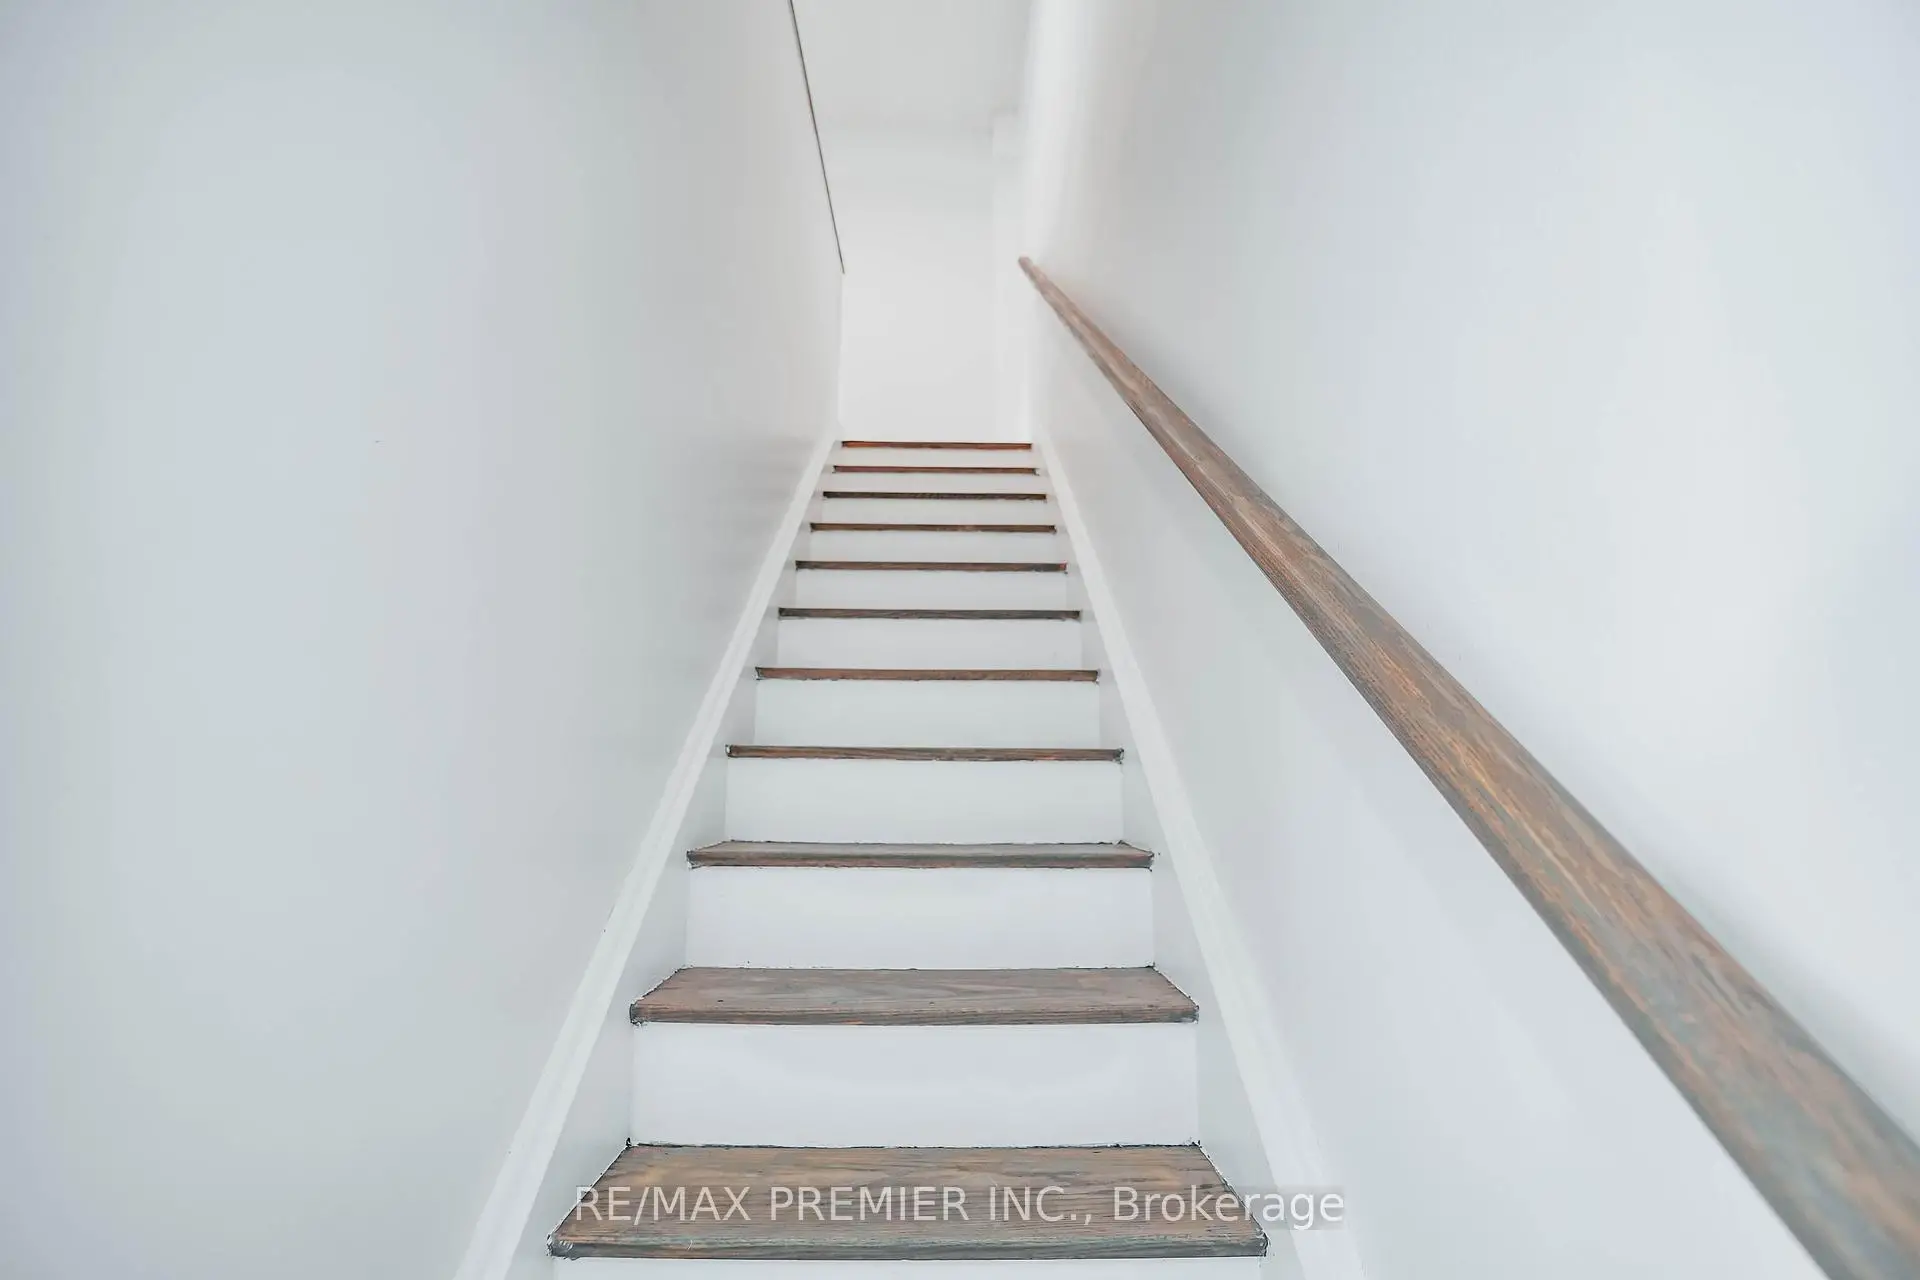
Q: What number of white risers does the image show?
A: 11